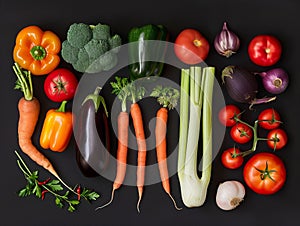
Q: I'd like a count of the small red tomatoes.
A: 5